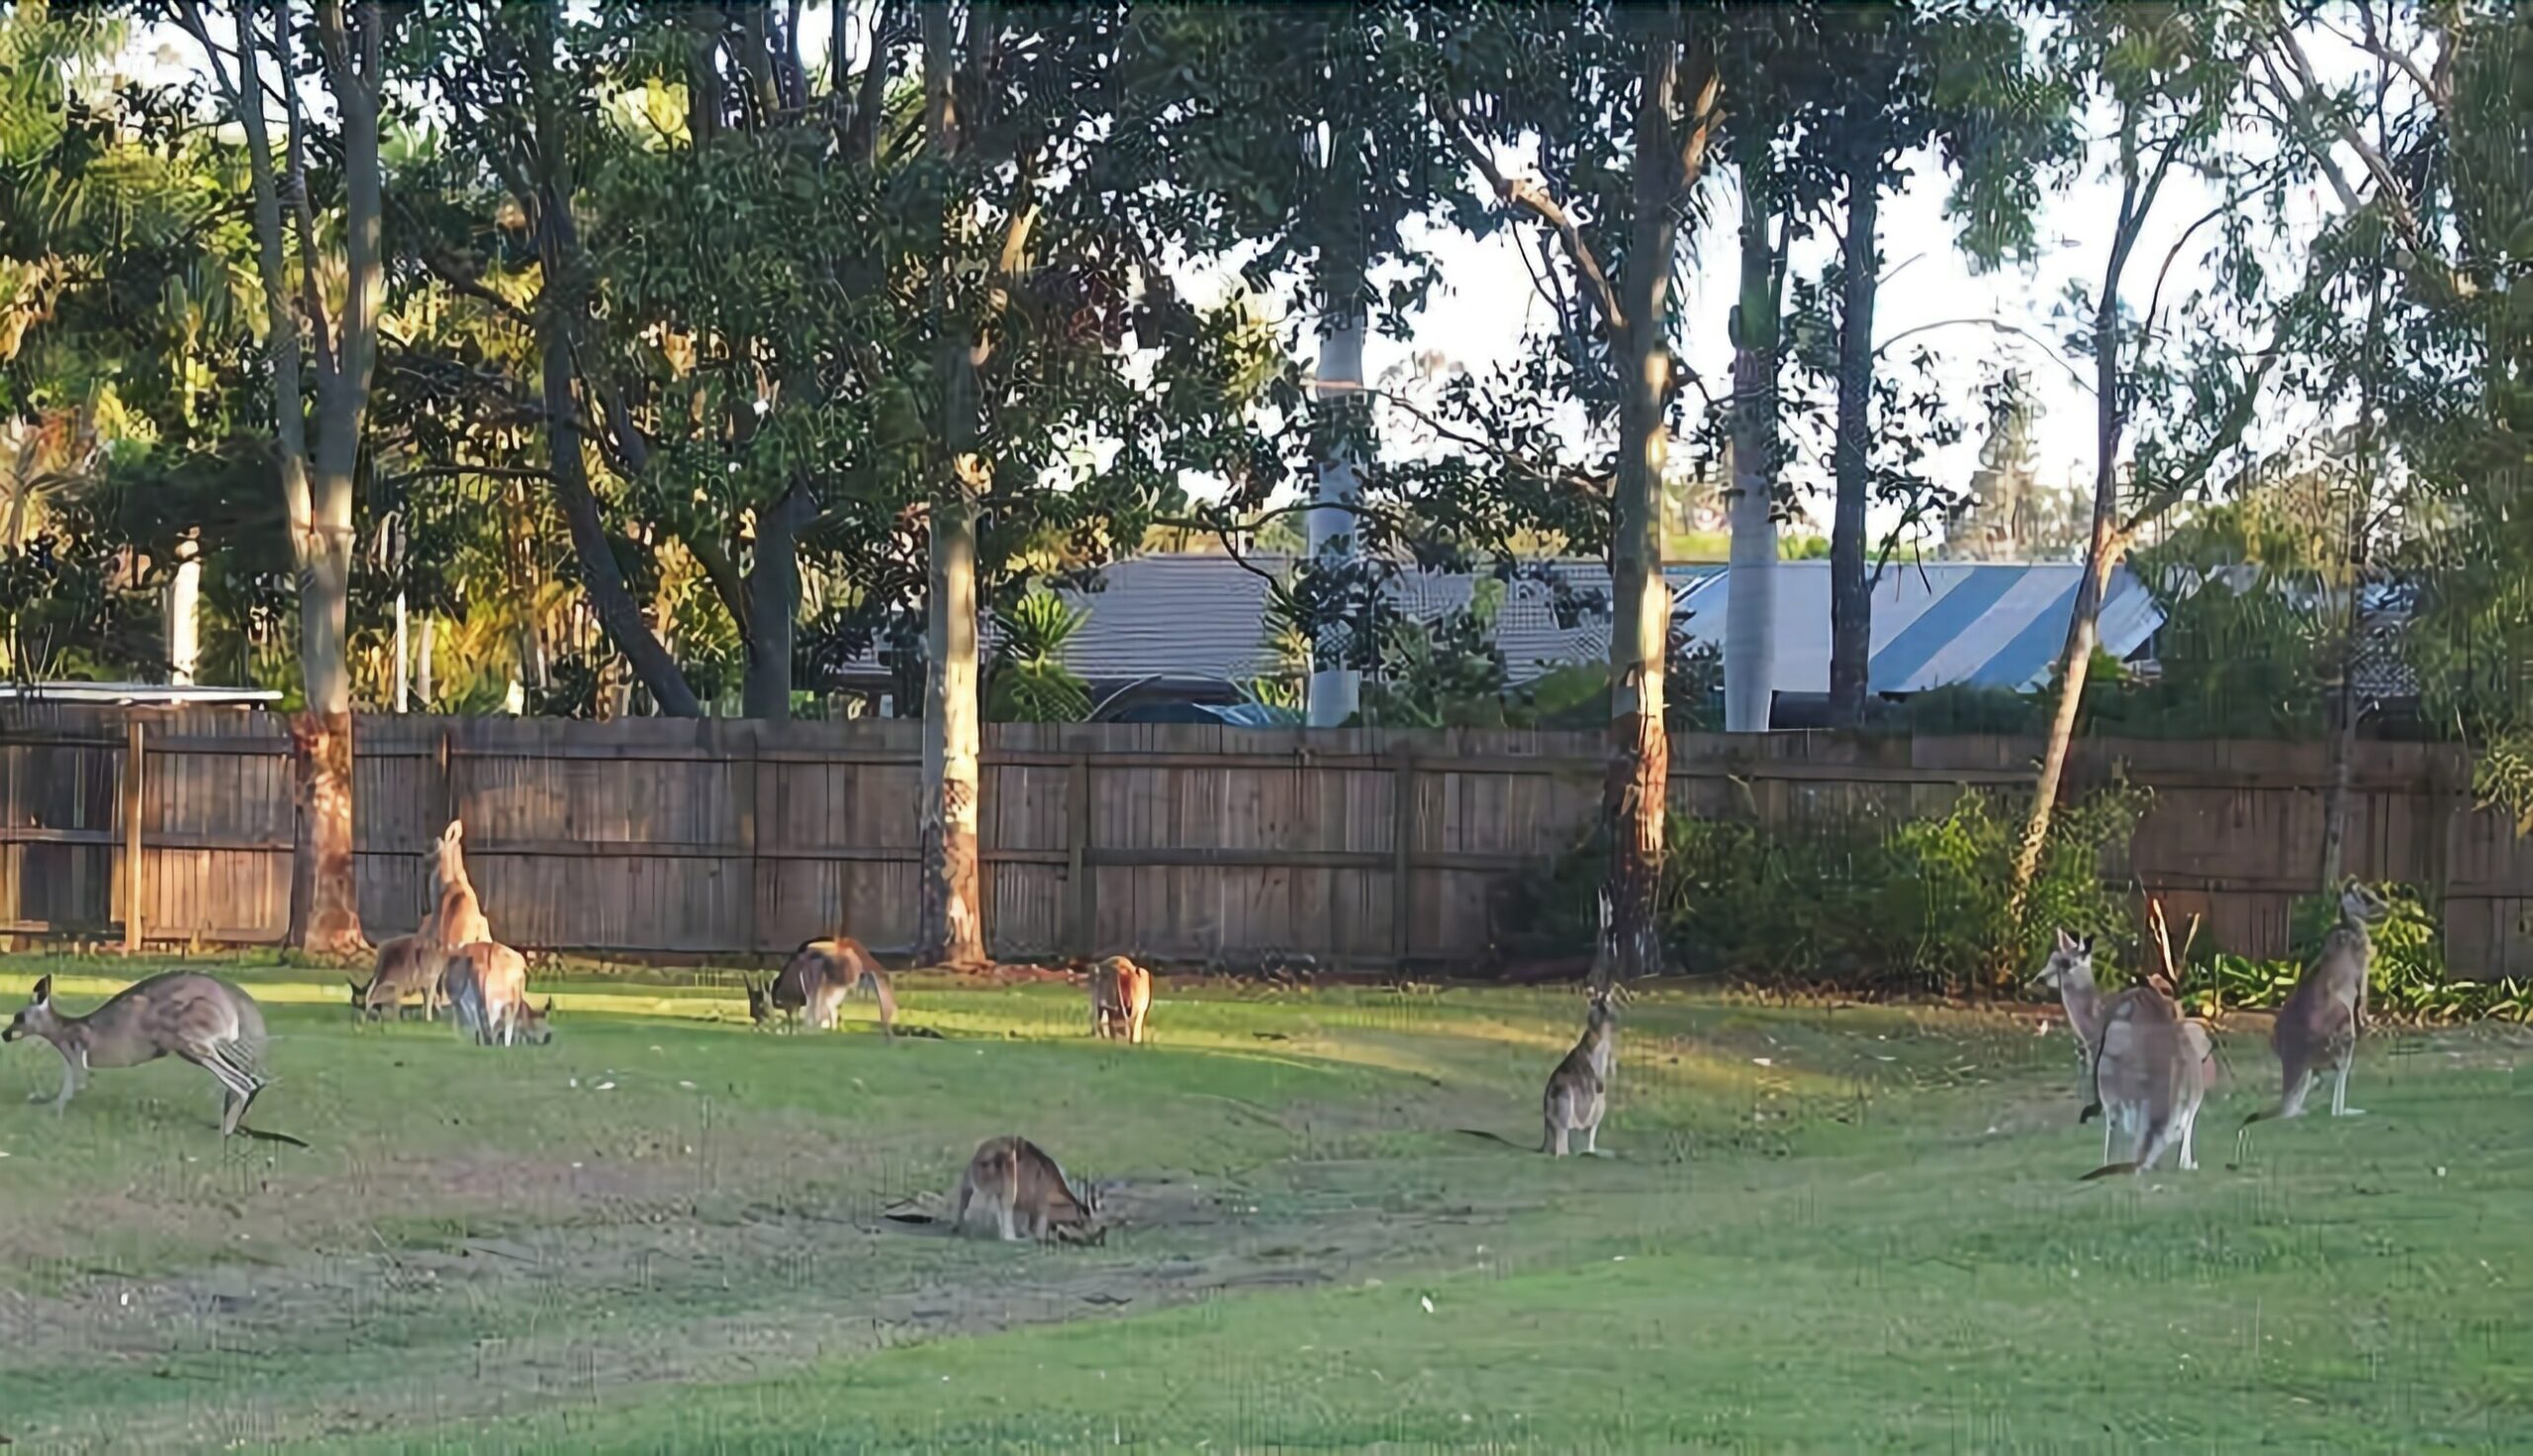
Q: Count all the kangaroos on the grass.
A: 11